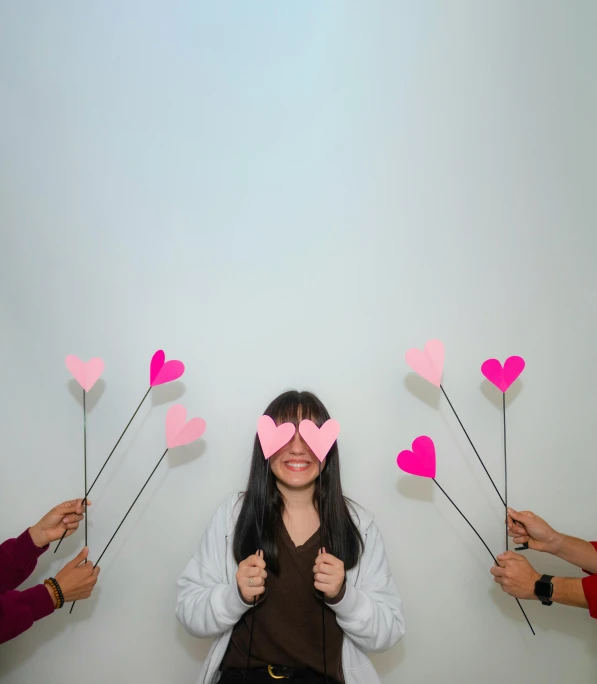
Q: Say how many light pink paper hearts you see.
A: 5